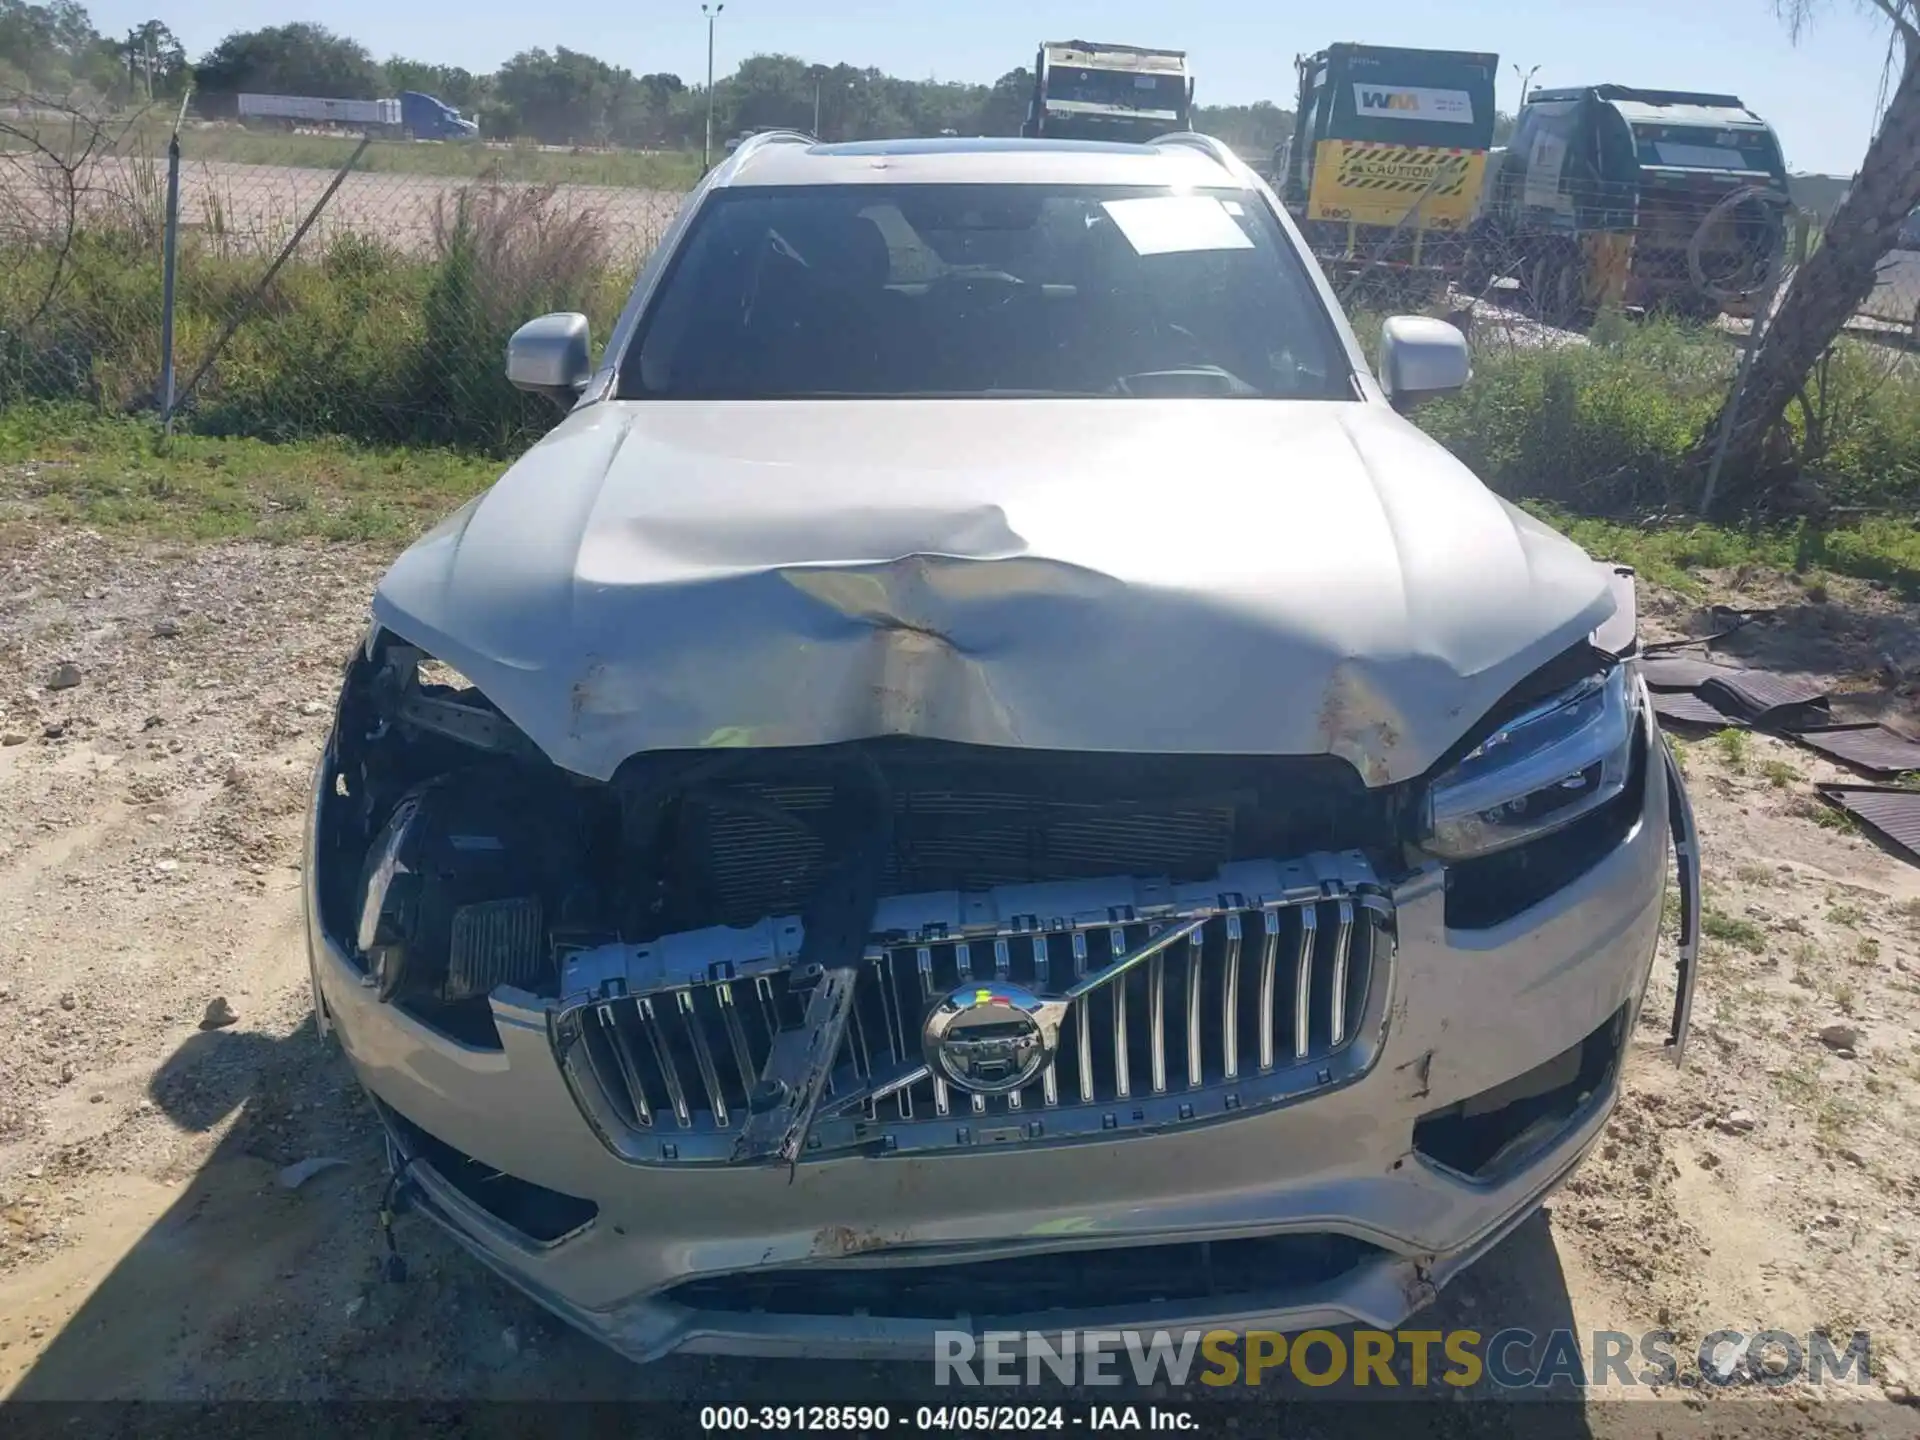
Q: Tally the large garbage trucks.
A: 3